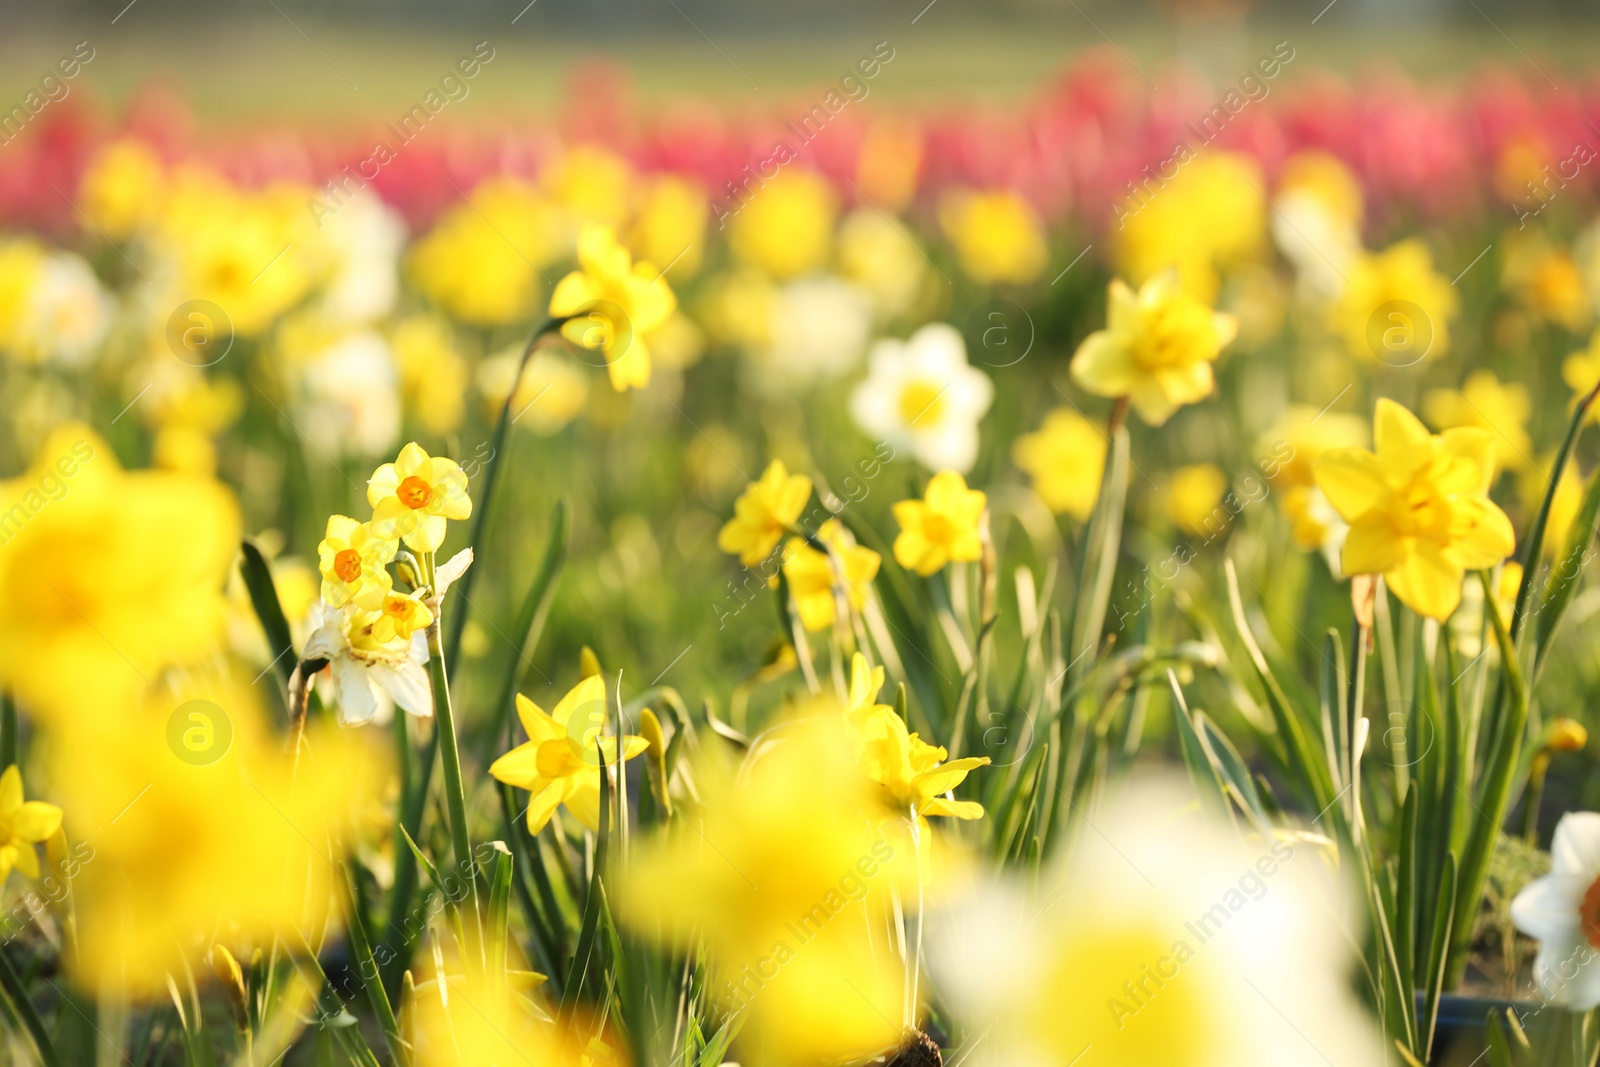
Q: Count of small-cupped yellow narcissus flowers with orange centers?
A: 3